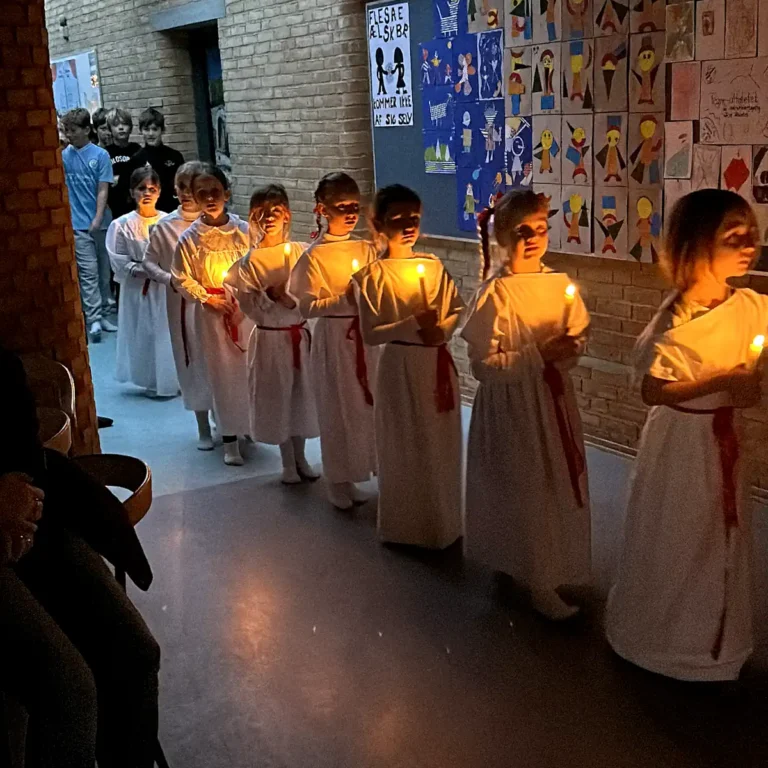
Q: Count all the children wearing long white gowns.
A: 8